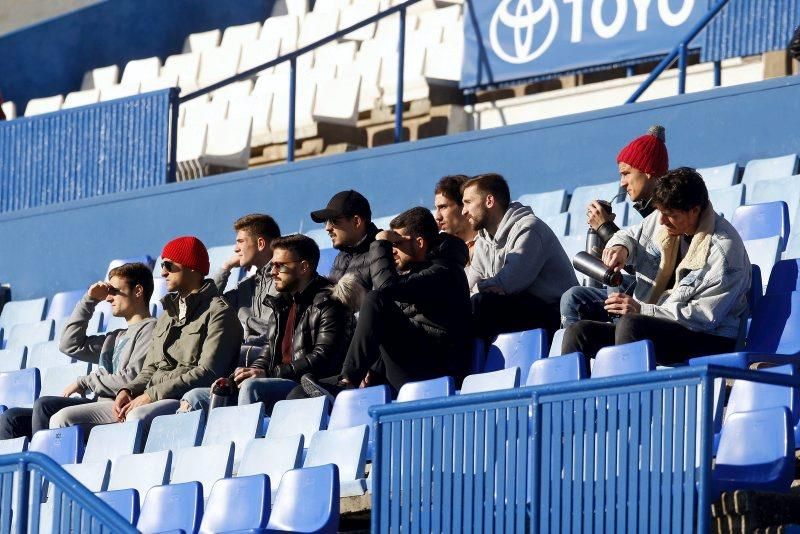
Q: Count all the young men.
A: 10